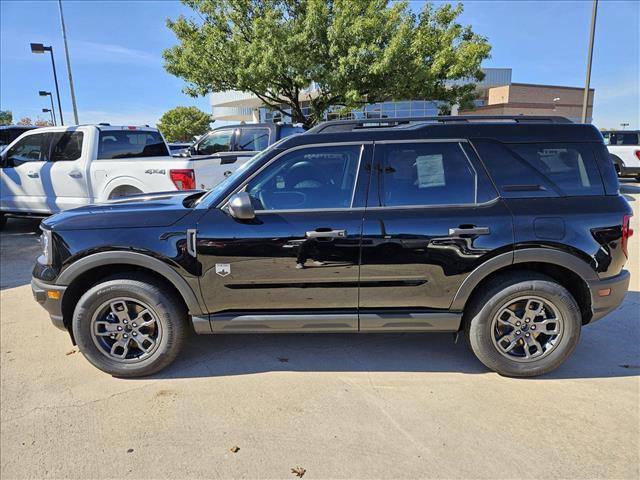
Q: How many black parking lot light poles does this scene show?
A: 3